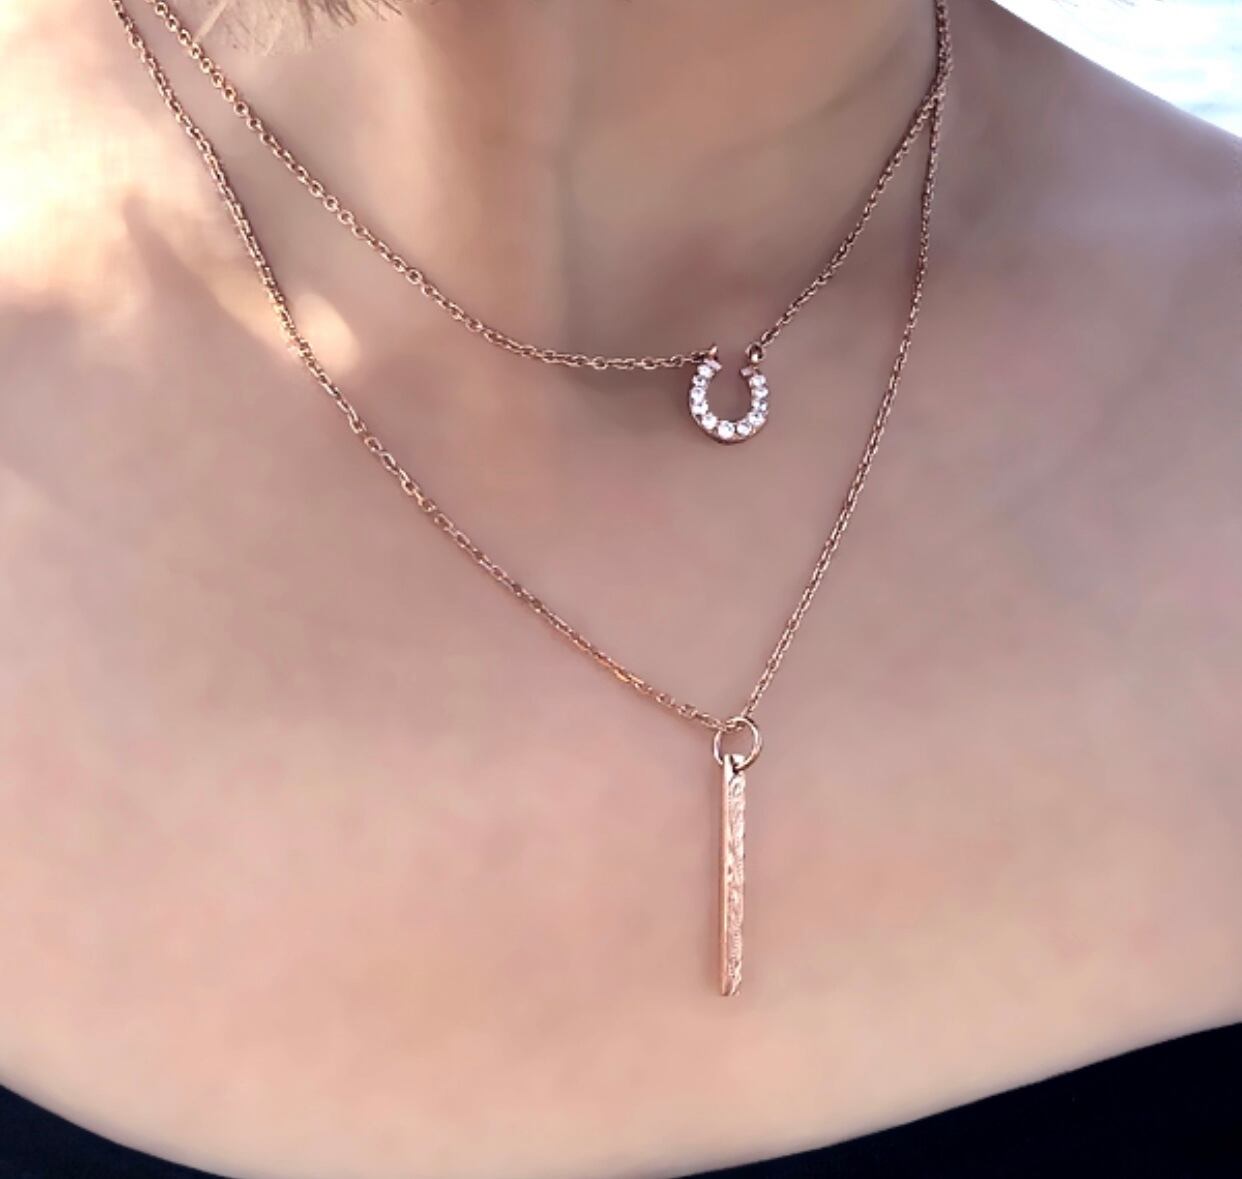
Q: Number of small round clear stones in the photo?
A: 11